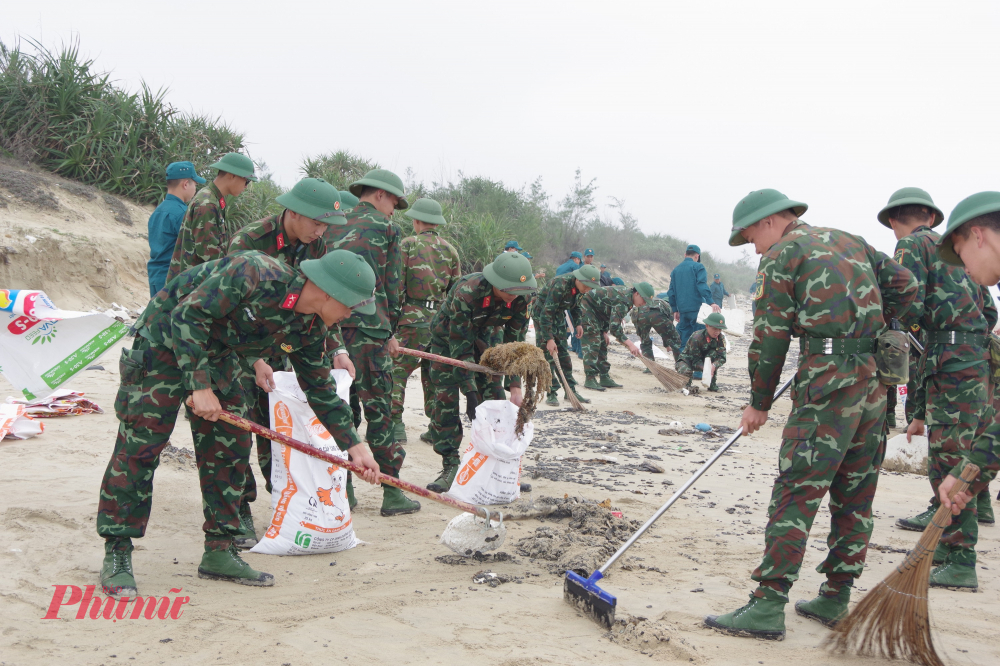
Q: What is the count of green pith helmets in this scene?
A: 13